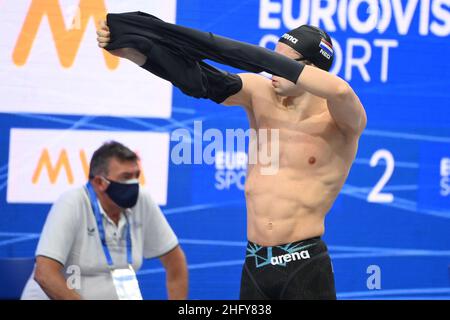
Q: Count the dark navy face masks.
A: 1